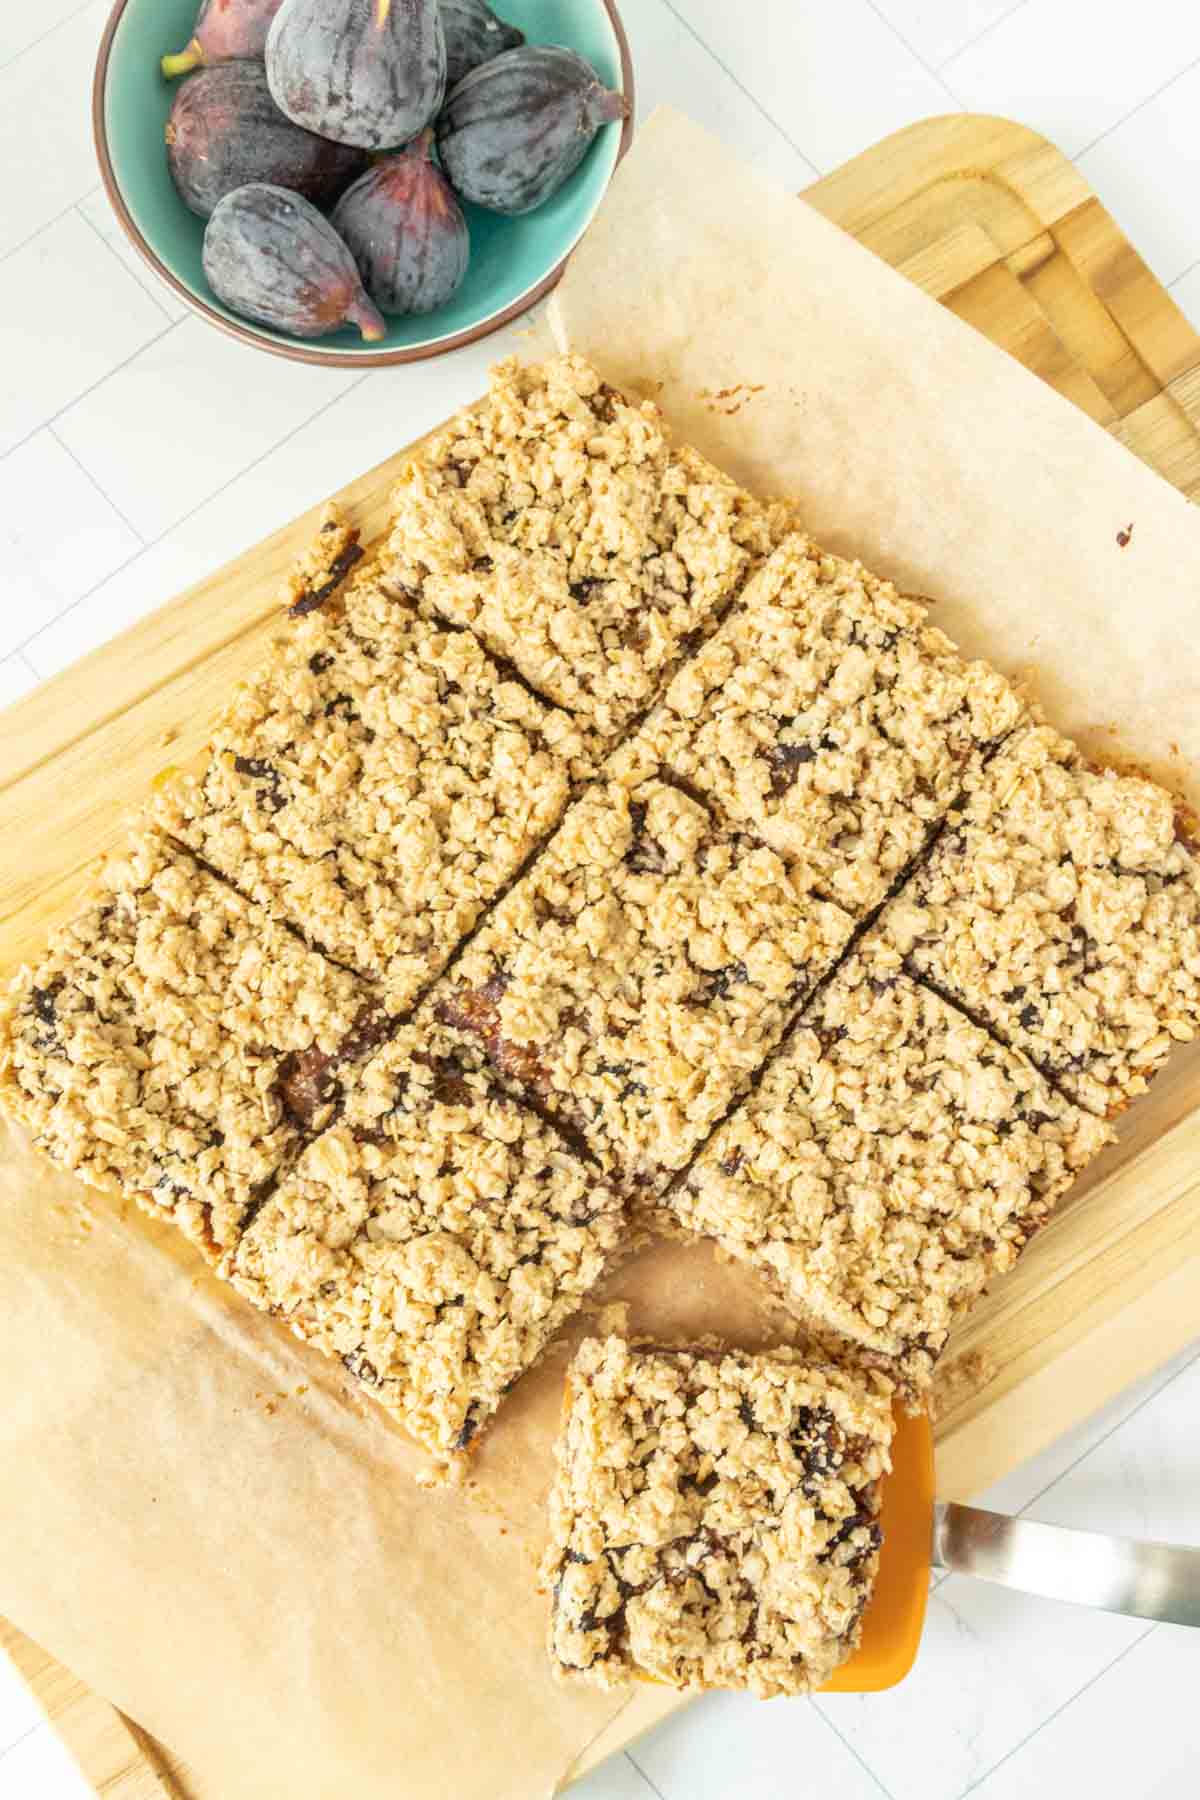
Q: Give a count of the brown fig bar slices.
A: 9